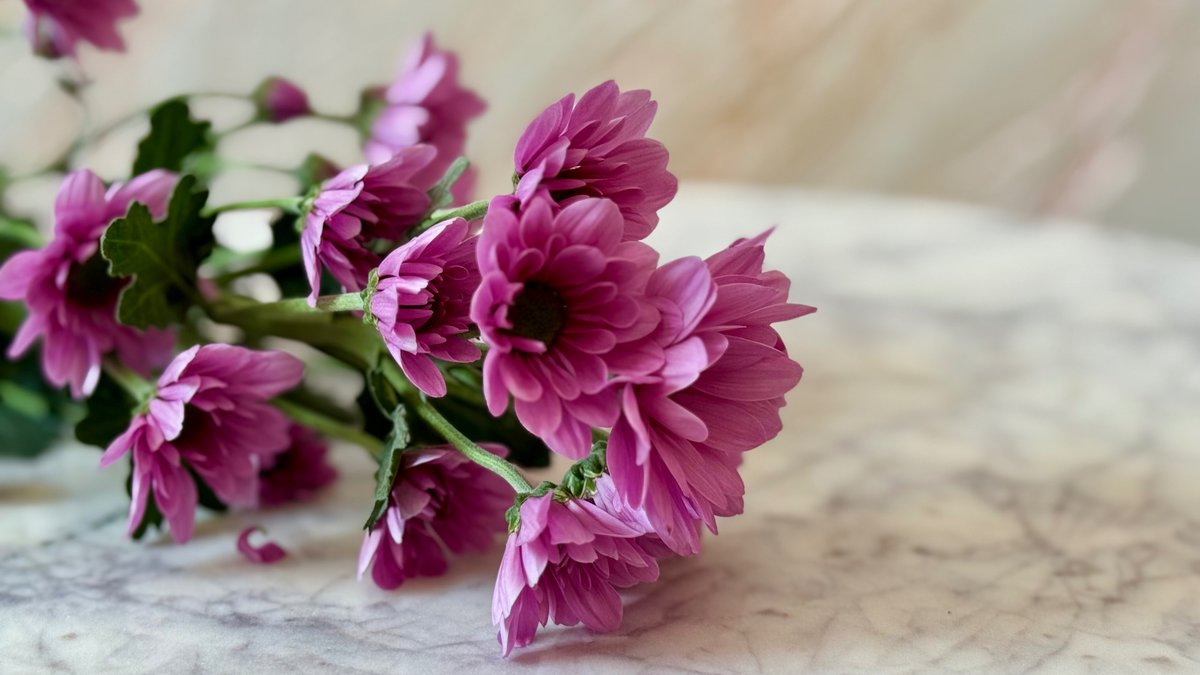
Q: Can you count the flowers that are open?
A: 12